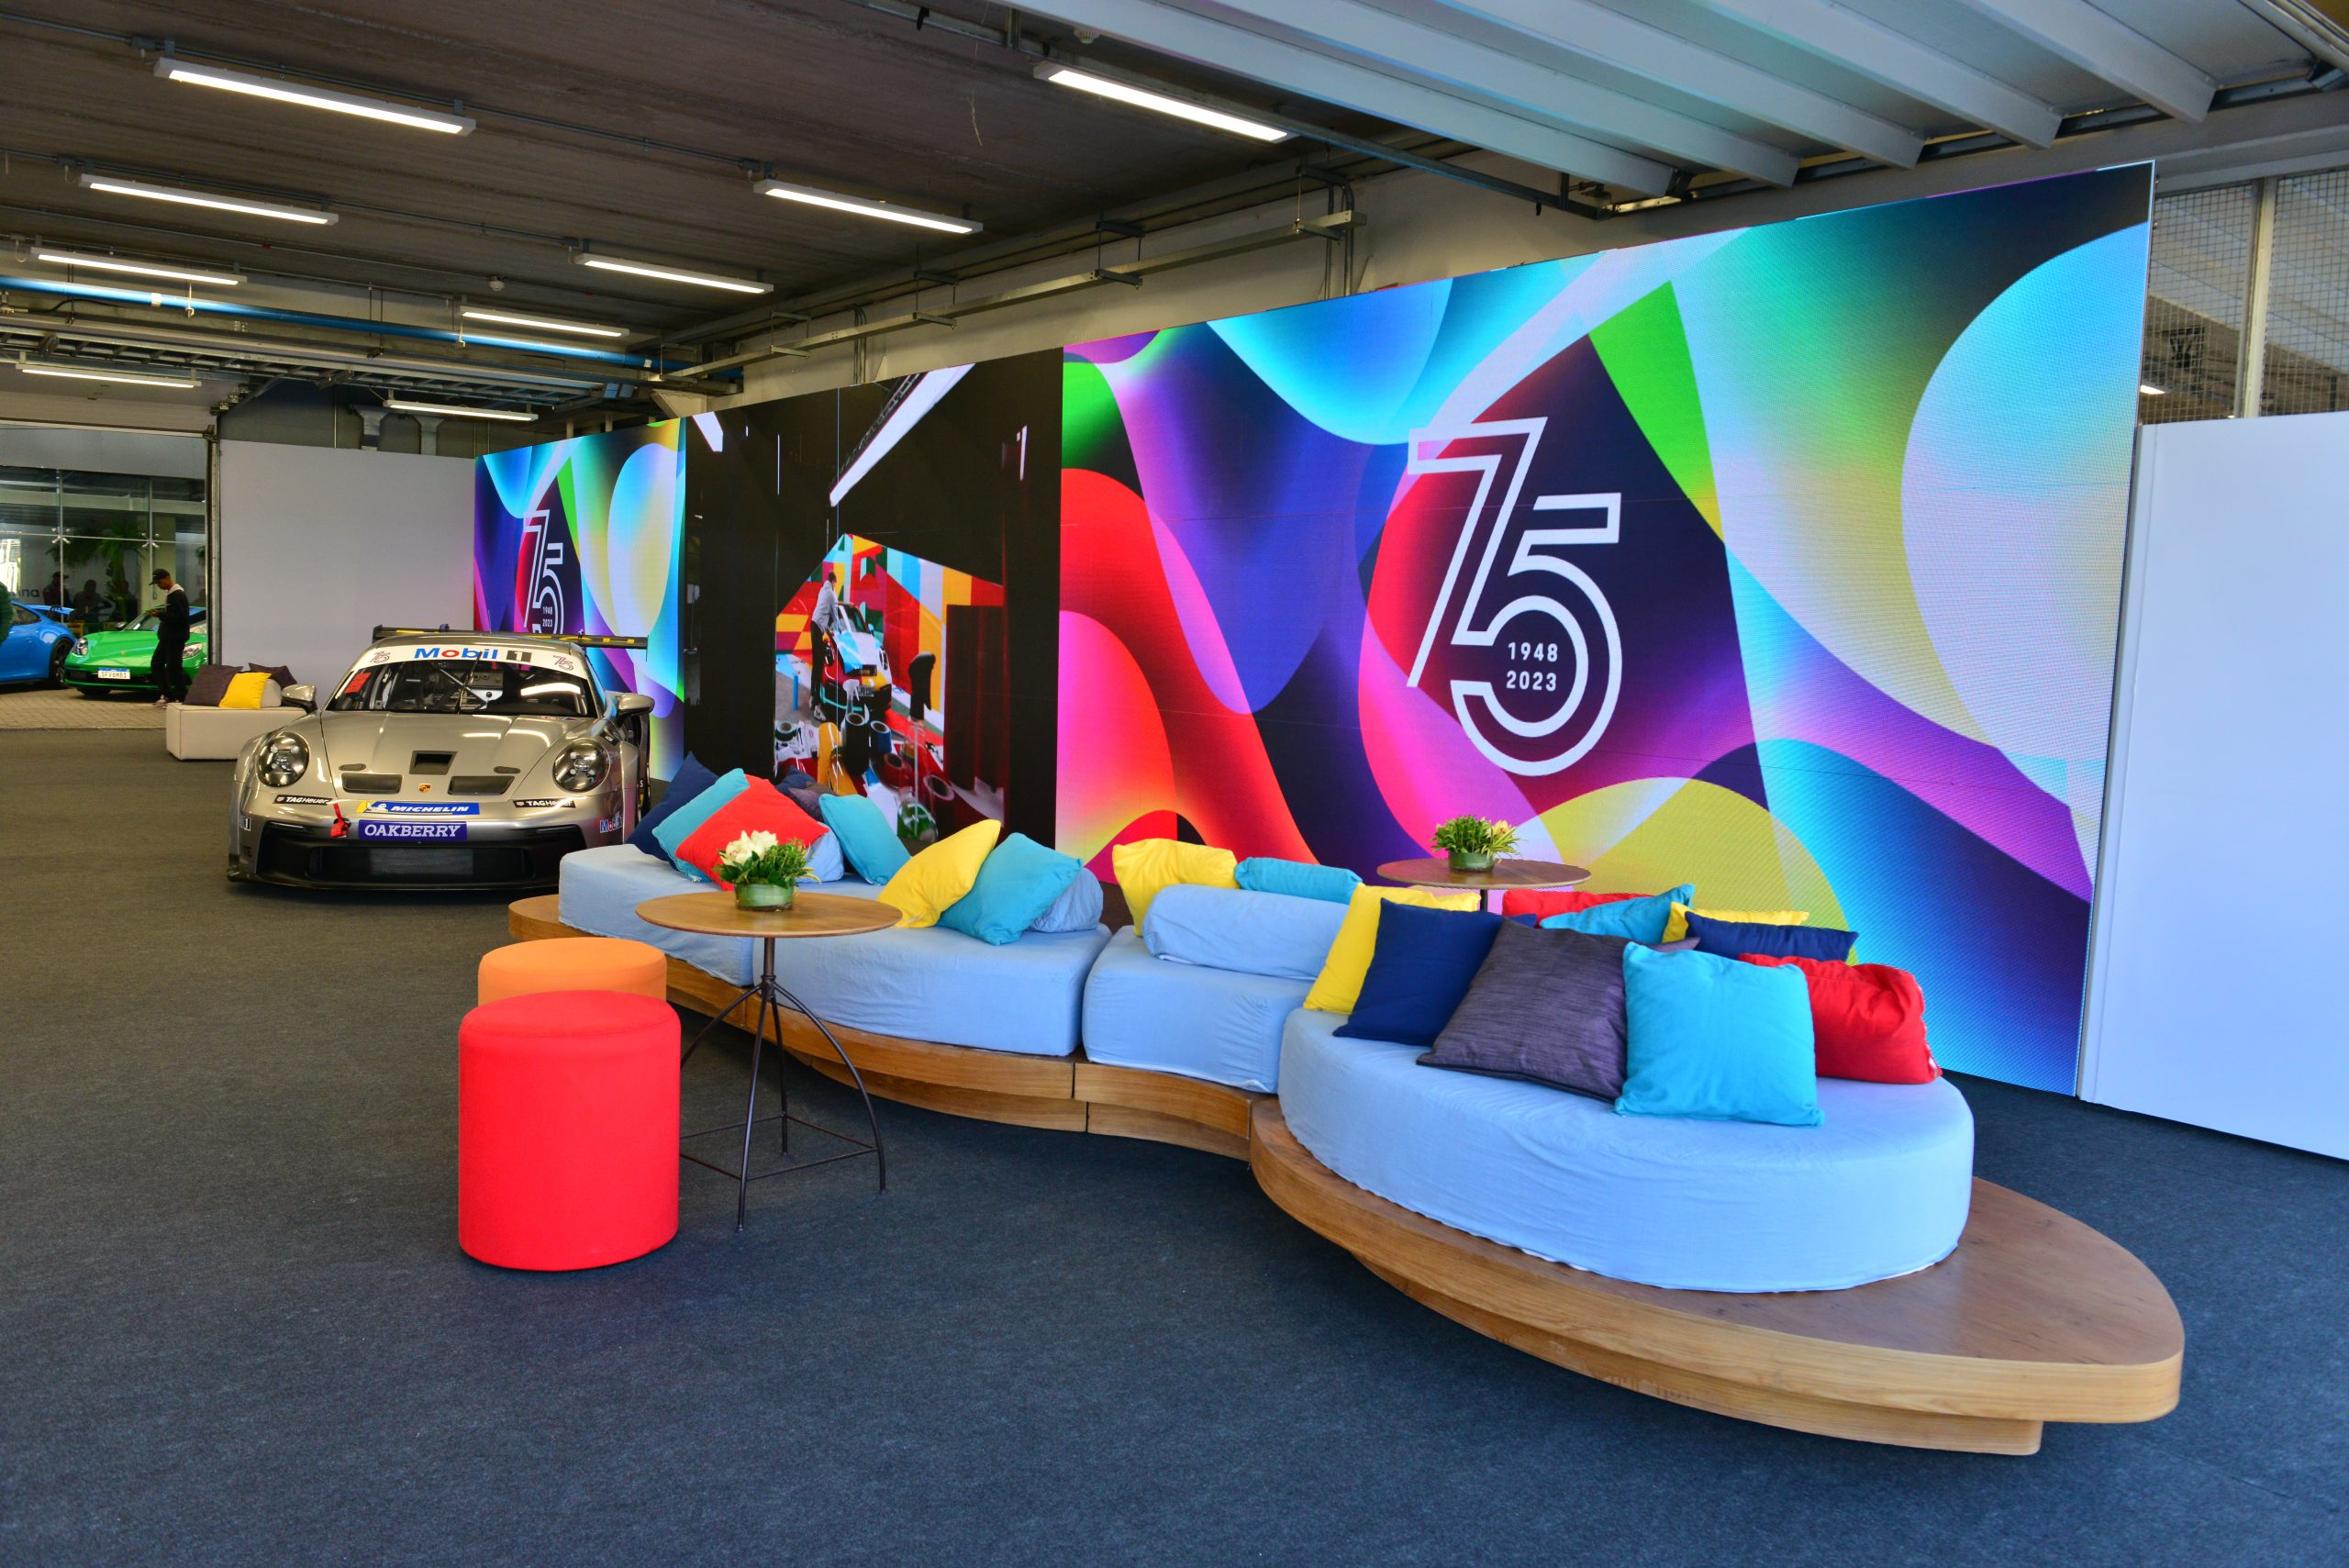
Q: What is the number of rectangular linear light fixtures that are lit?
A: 9